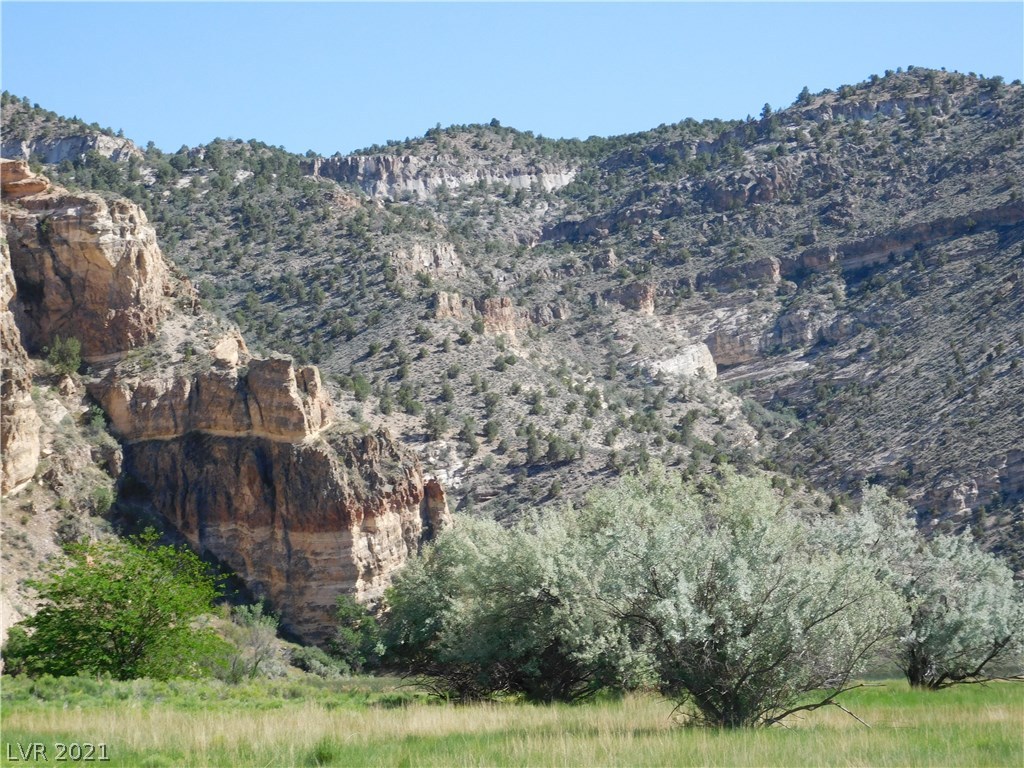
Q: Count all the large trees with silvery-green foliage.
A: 3